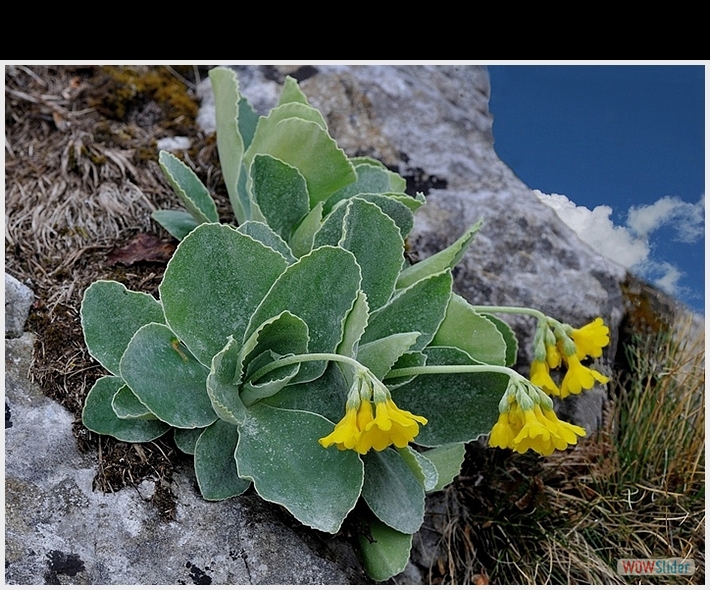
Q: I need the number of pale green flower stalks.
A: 3